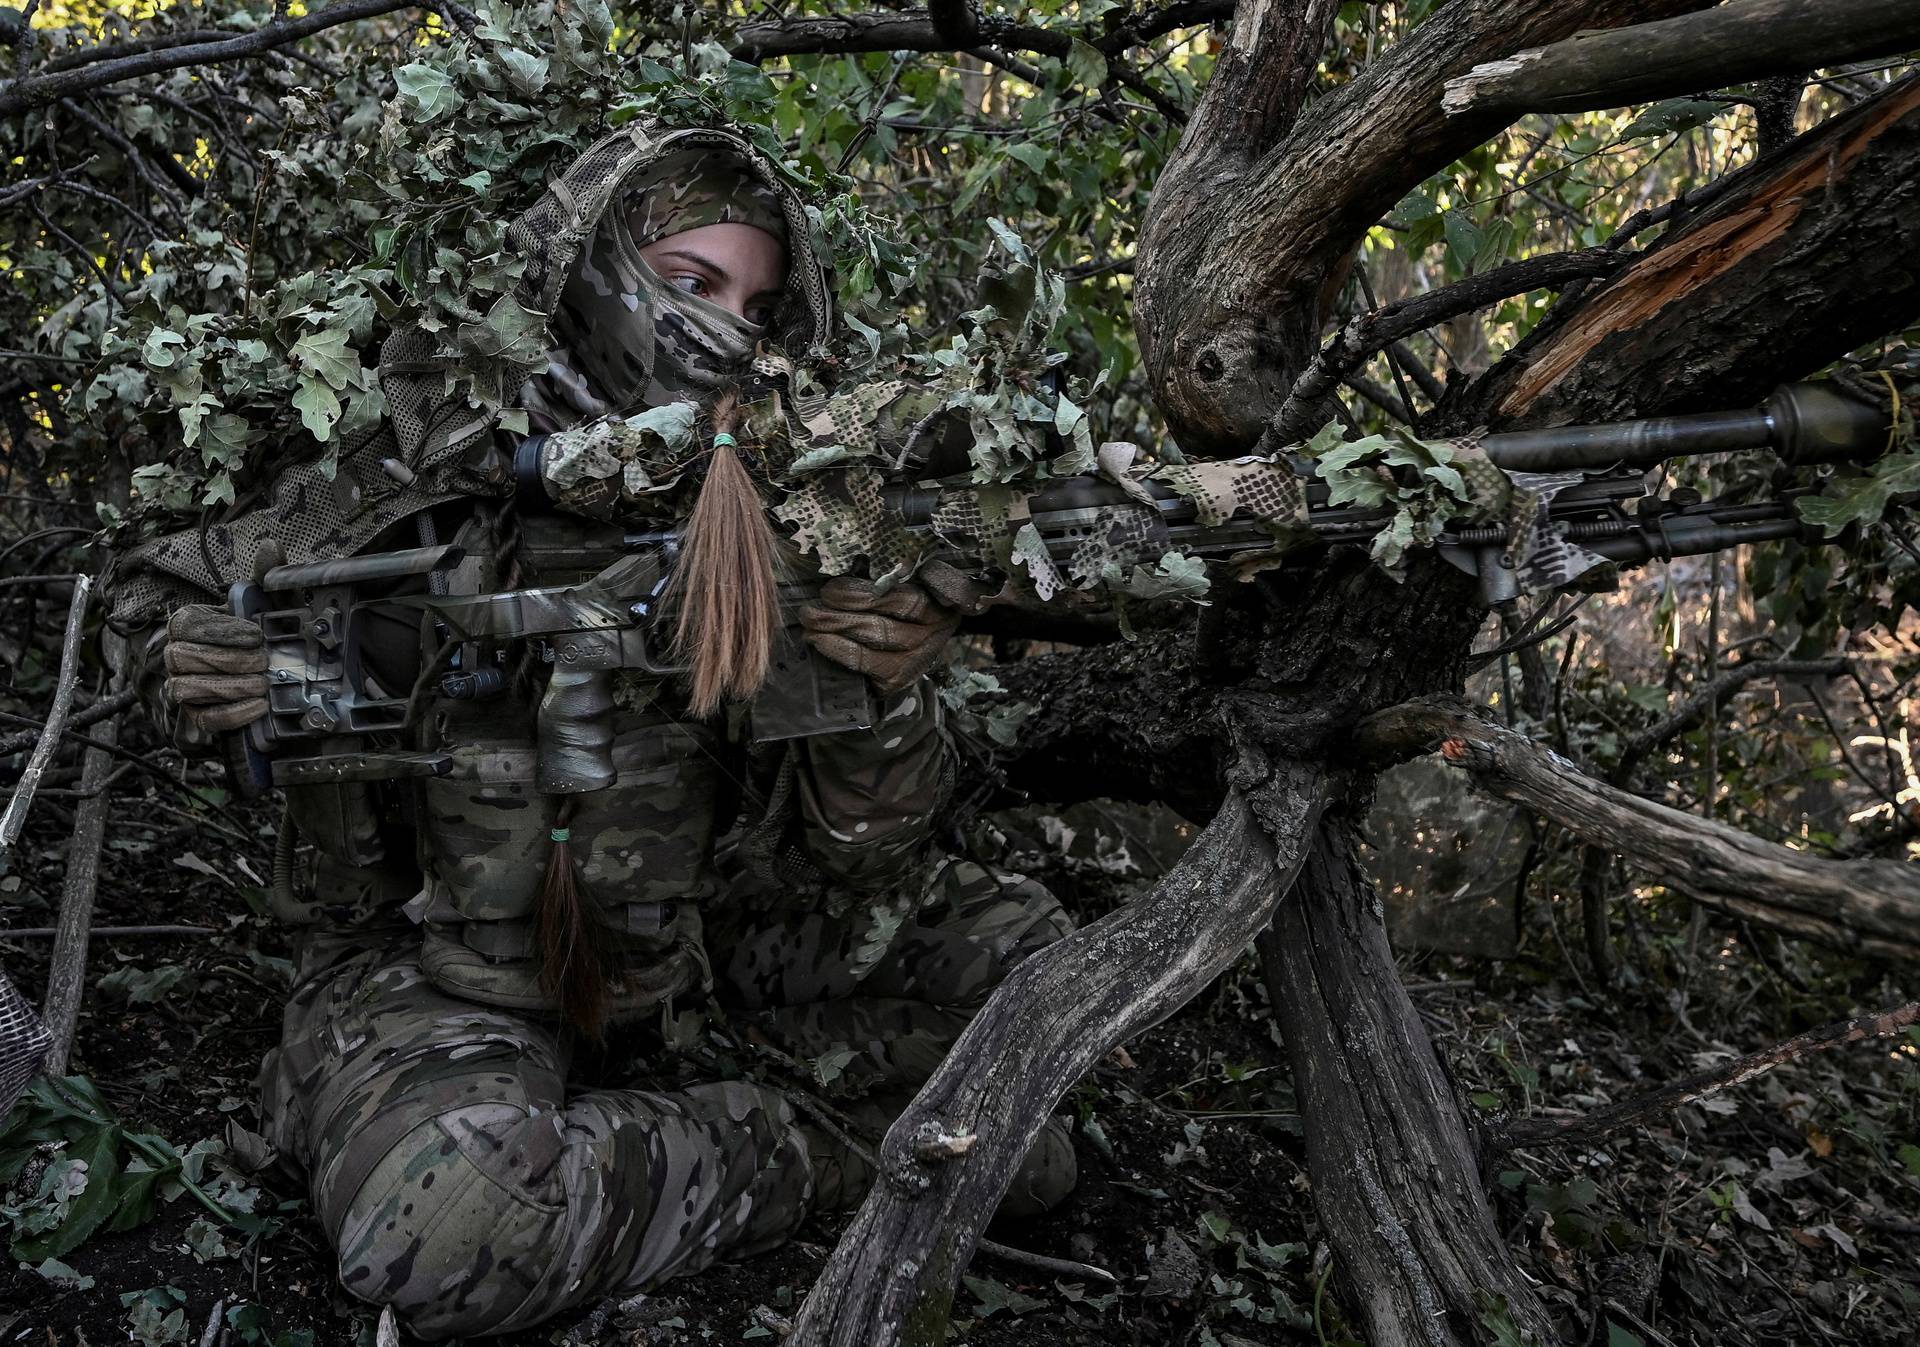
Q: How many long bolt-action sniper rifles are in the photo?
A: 1